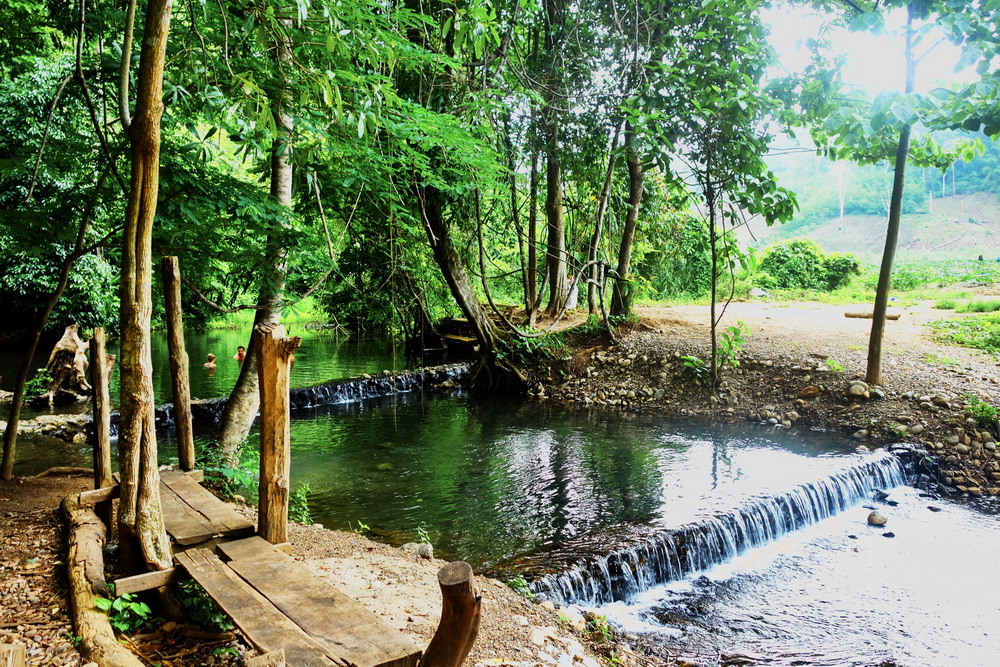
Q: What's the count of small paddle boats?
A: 0